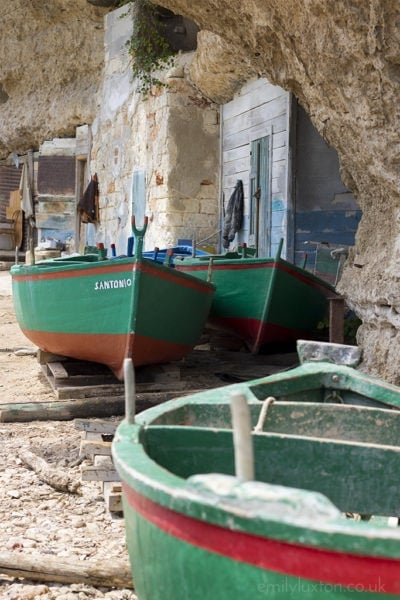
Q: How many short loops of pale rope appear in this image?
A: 1